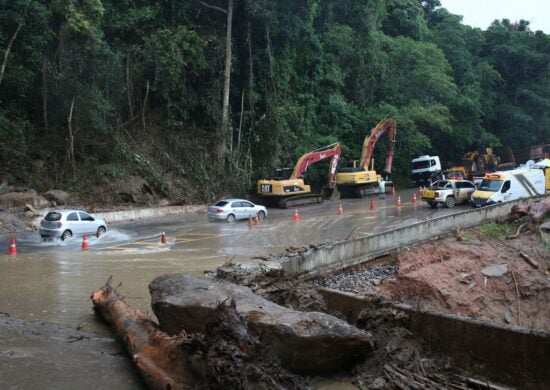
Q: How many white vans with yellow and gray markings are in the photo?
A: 1